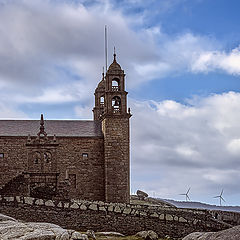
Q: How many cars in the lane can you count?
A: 0